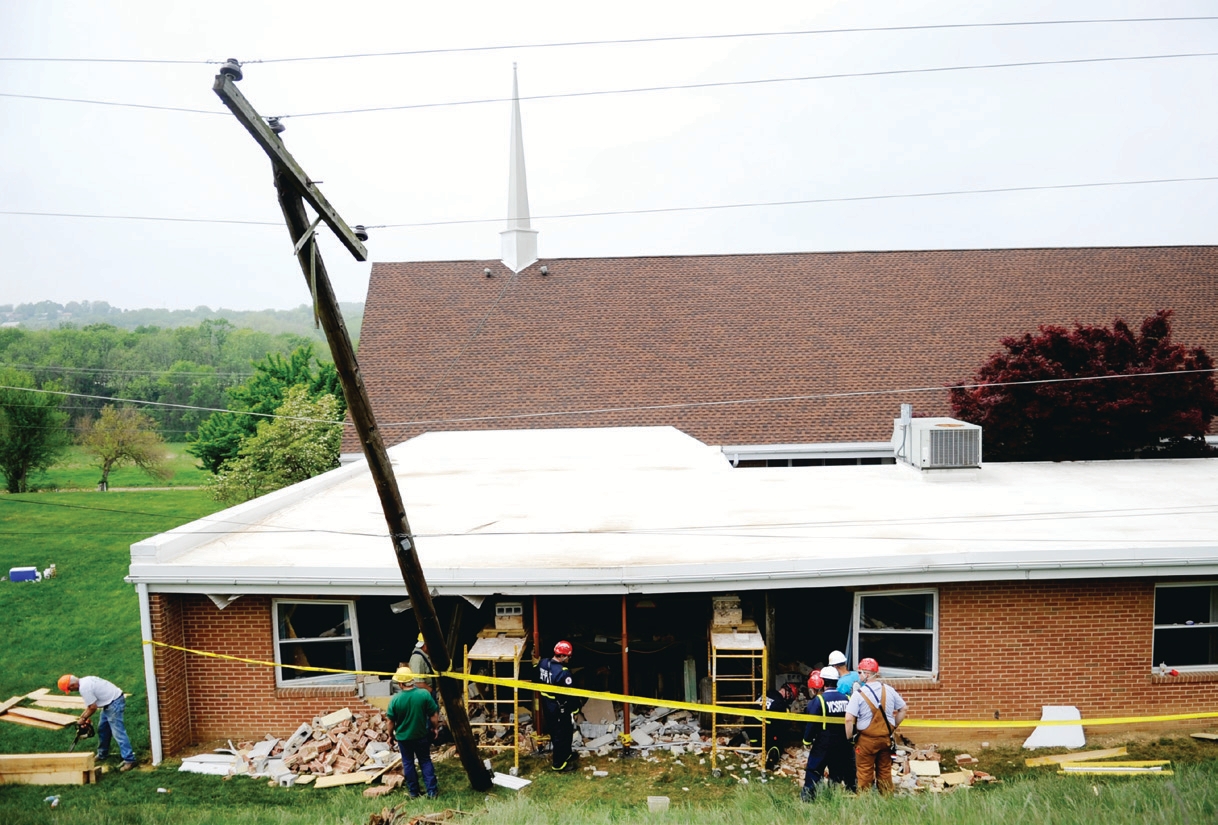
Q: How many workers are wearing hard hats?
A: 10